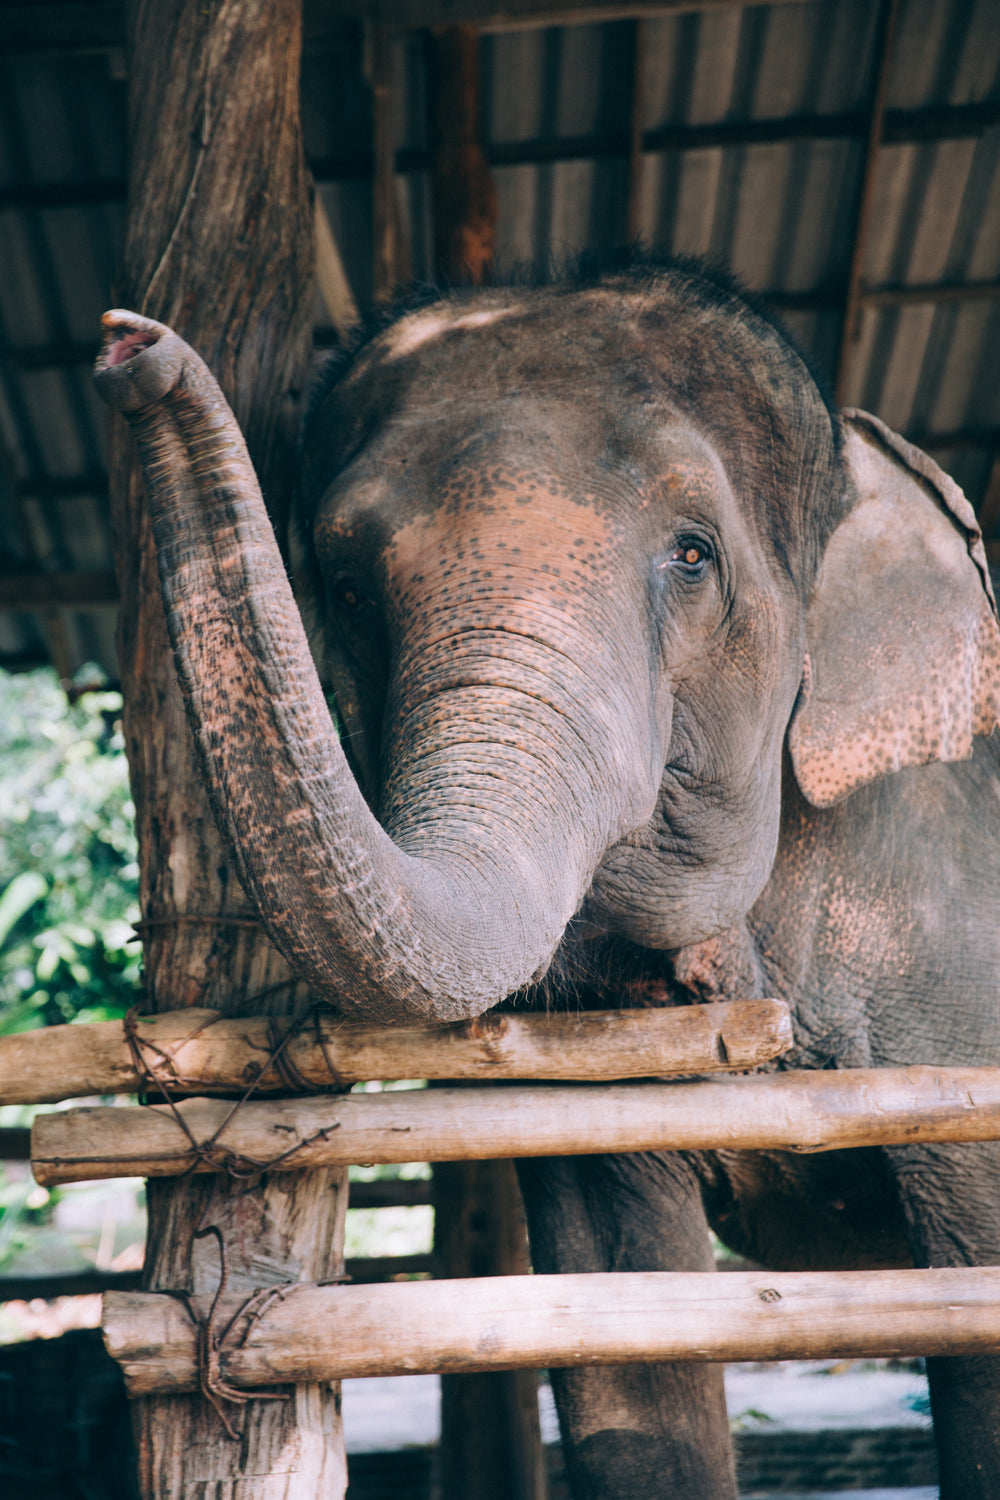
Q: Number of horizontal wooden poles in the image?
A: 3